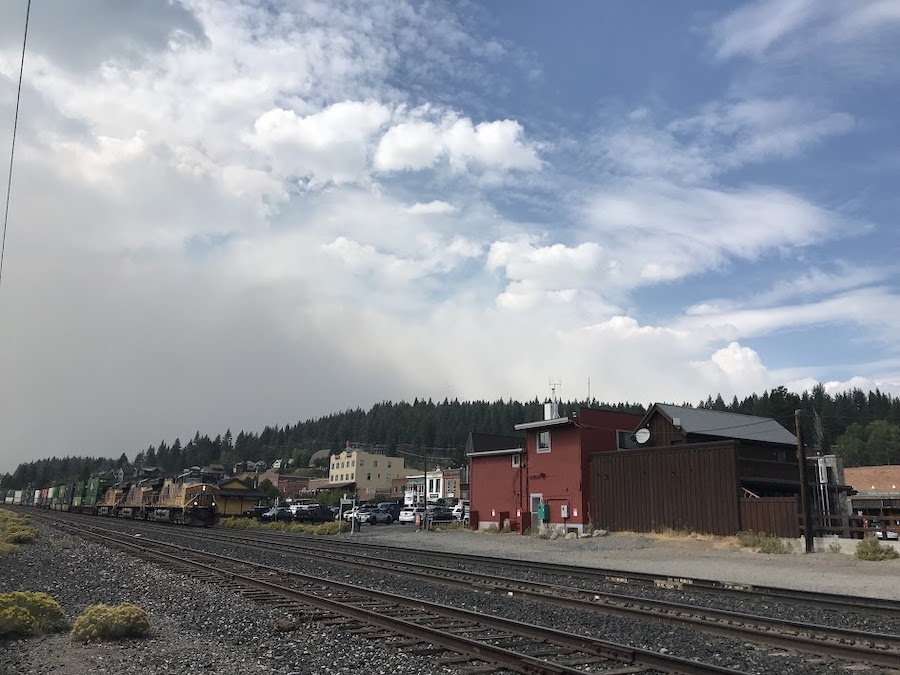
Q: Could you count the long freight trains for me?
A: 1